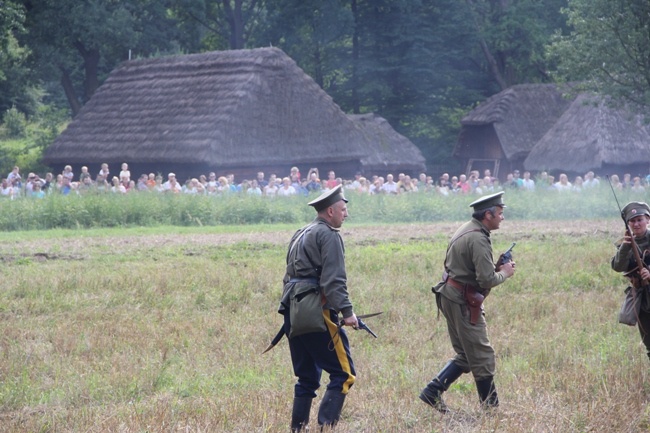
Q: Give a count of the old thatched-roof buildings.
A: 4